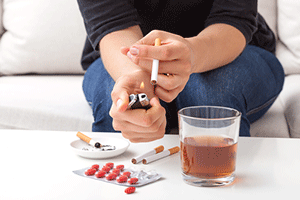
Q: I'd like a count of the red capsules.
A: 12